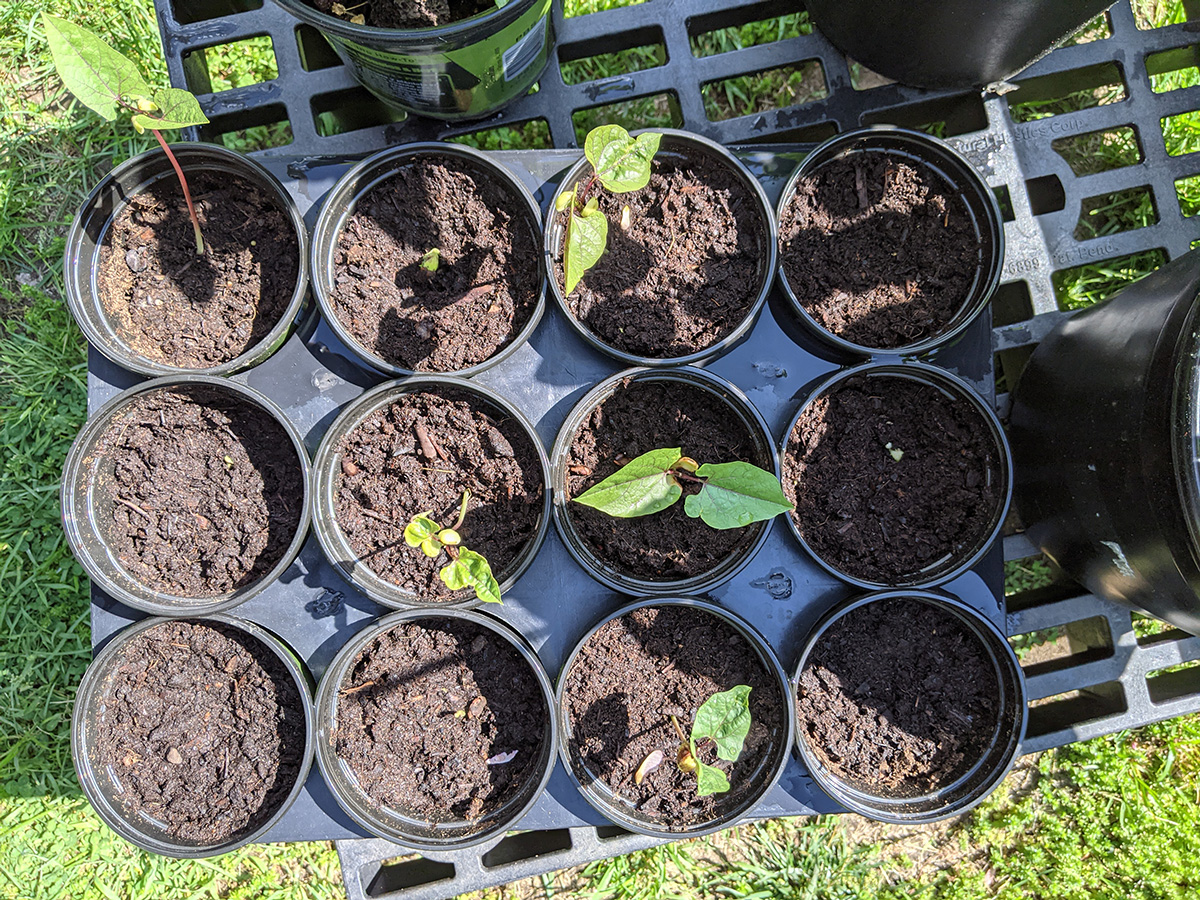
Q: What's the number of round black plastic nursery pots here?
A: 15